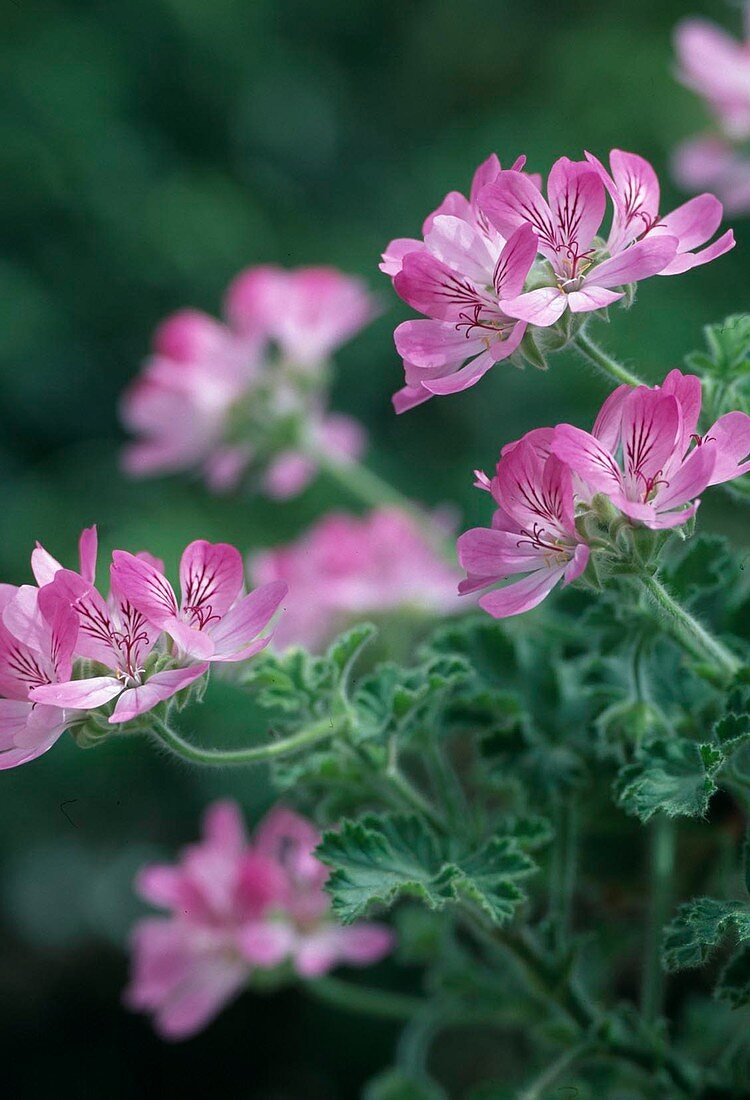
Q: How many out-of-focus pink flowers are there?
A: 4